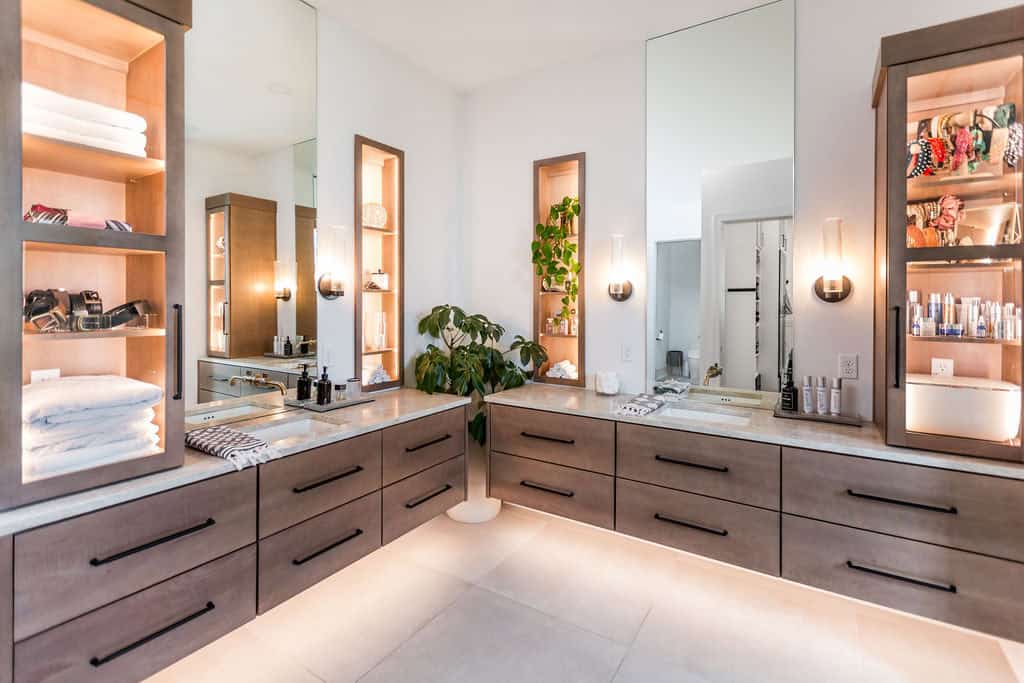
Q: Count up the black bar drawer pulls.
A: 12